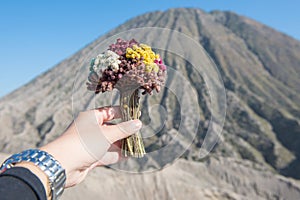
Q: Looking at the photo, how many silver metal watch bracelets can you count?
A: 1